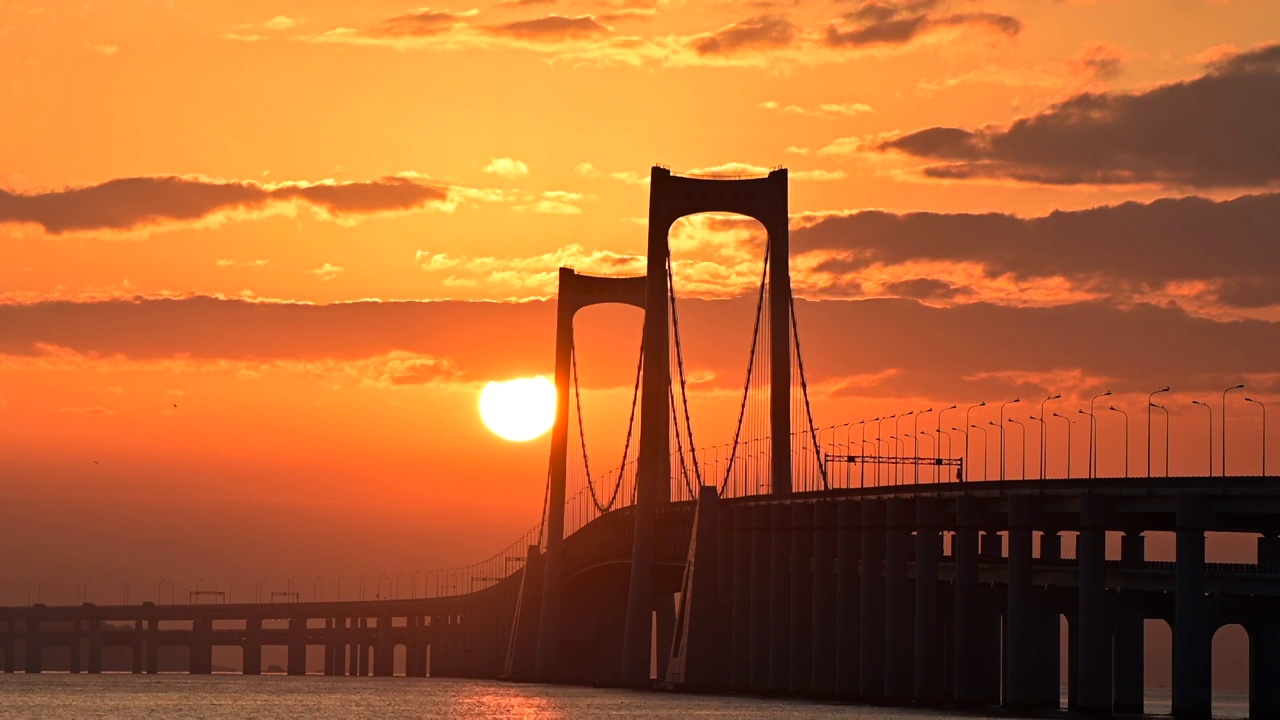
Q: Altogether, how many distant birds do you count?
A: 2